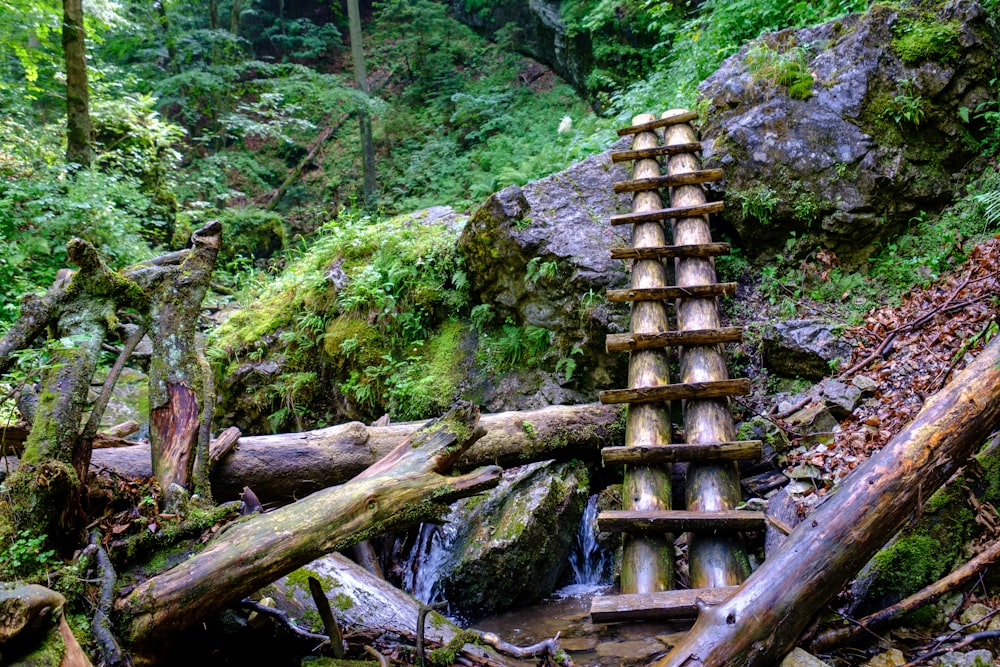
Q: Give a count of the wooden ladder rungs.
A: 11